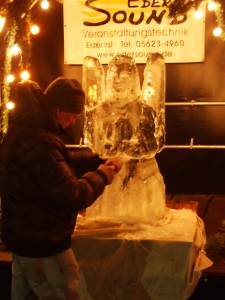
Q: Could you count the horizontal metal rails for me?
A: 2